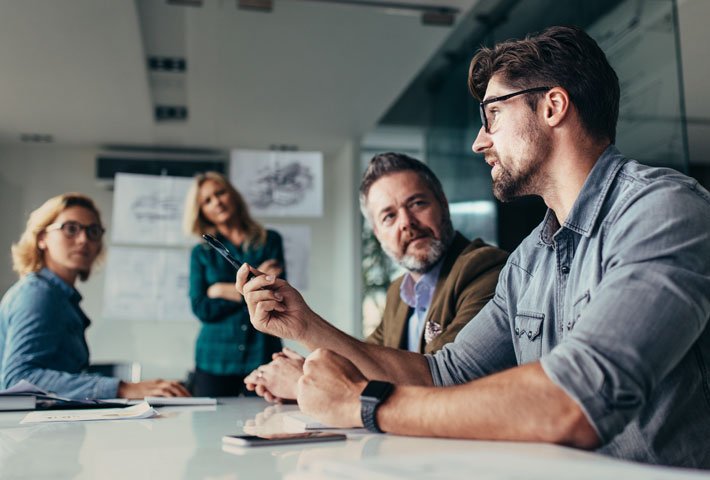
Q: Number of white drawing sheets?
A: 4